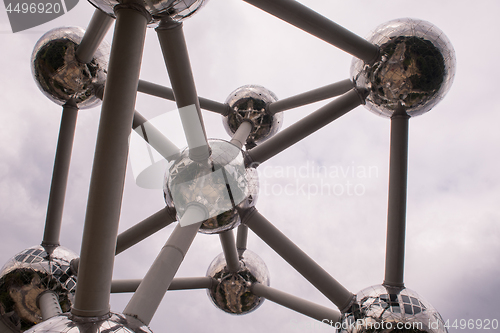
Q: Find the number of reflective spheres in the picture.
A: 9